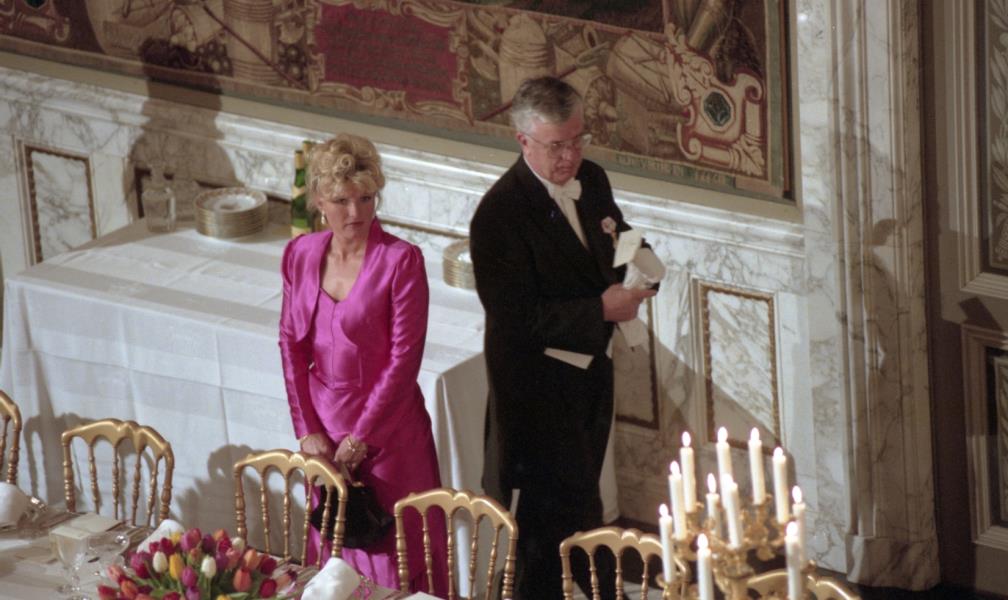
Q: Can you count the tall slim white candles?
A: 11